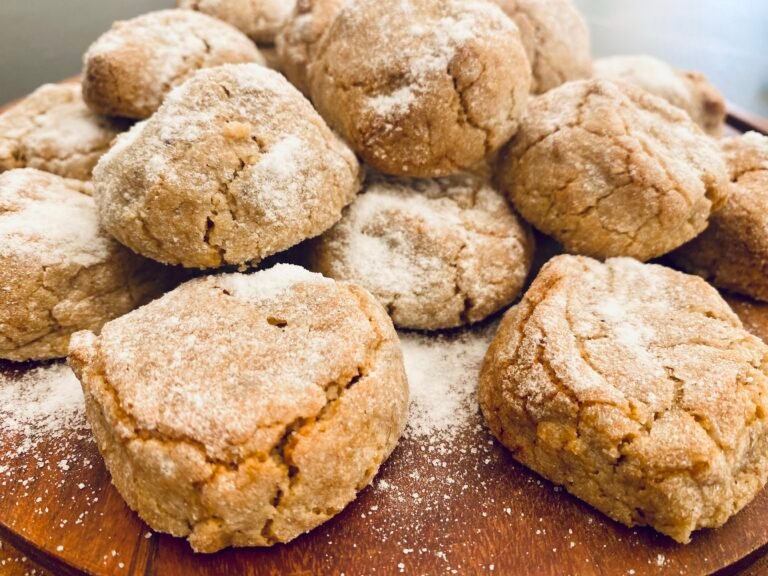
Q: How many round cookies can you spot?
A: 14